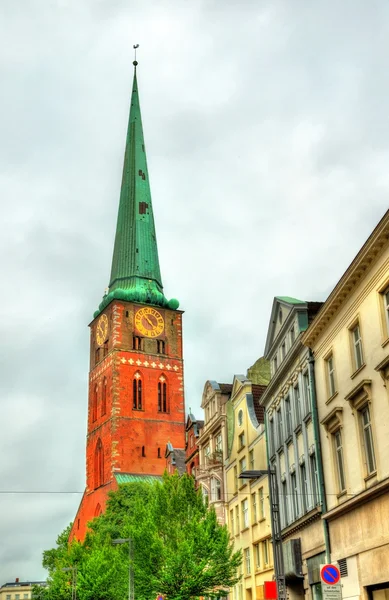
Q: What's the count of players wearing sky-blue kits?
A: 0